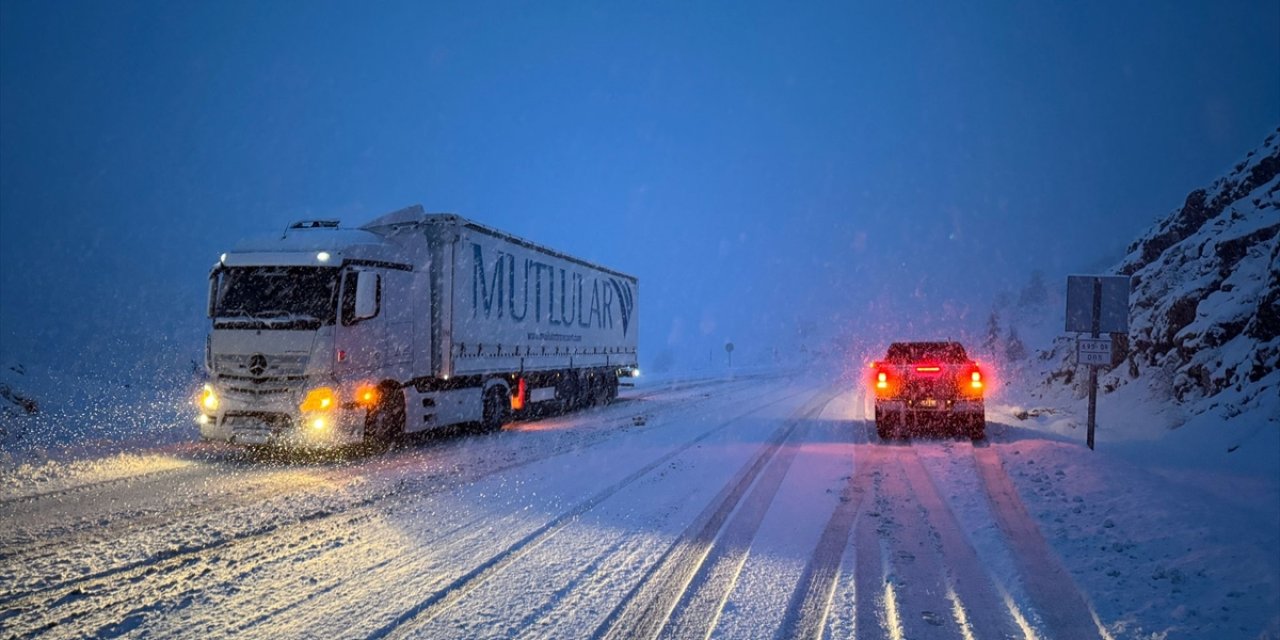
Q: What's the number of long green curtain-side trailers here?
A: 0